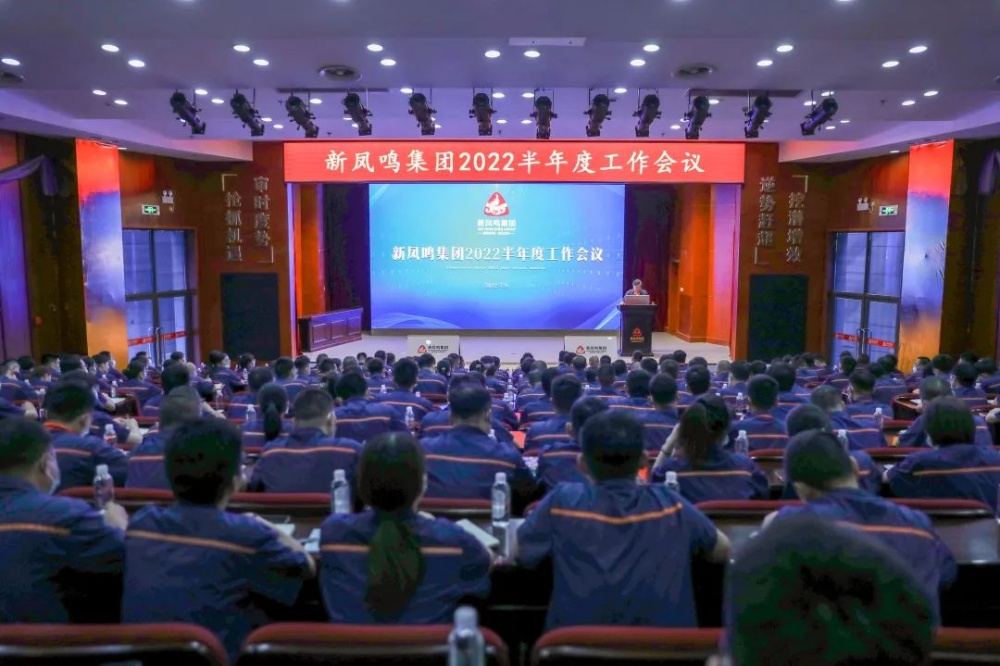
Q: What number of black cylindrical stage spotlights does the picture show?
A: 12